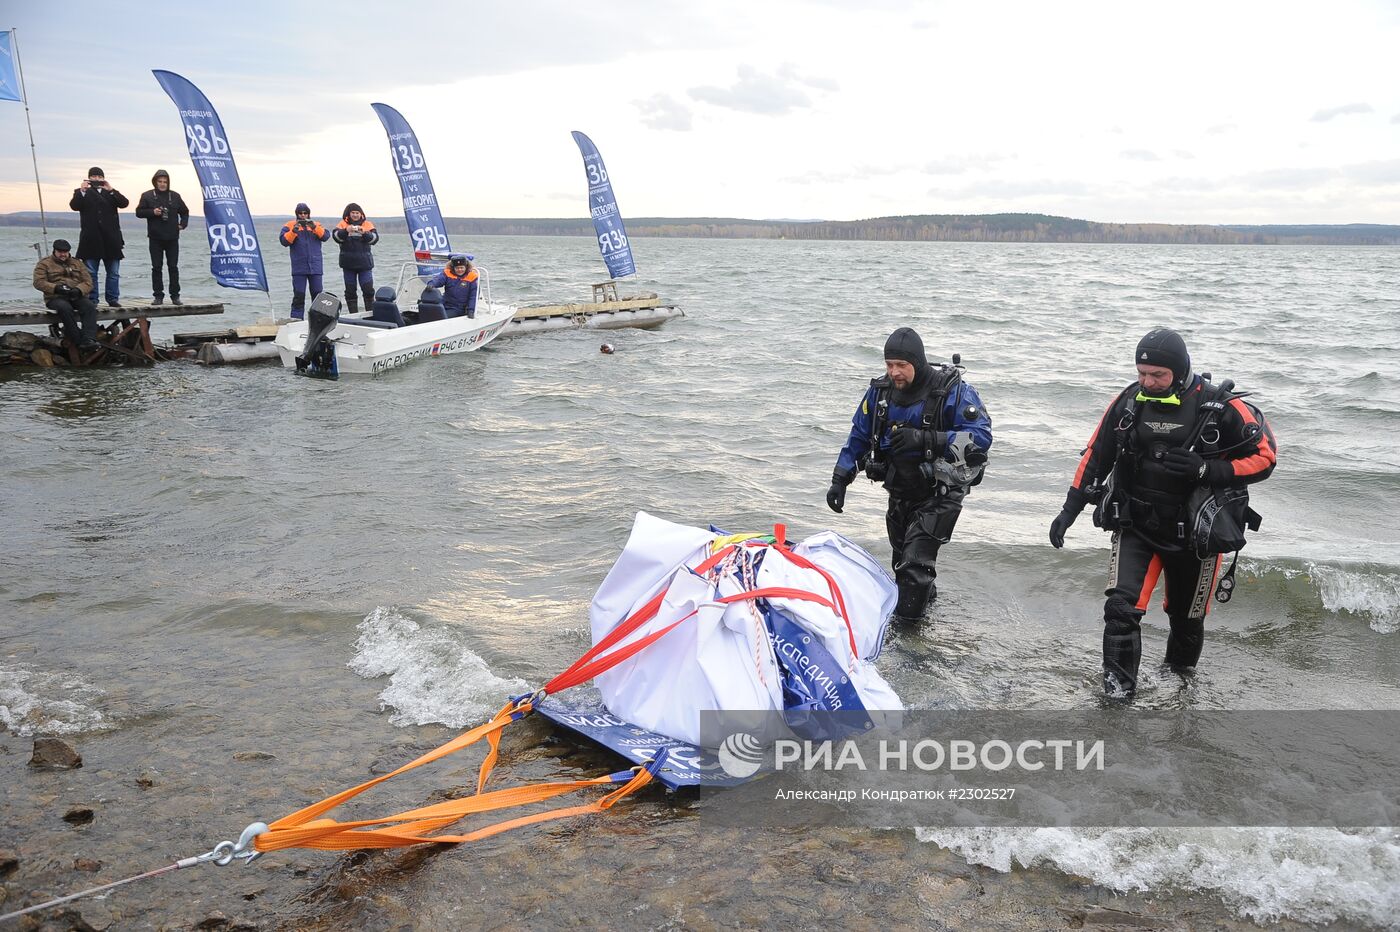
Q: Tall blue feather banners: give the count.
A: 3